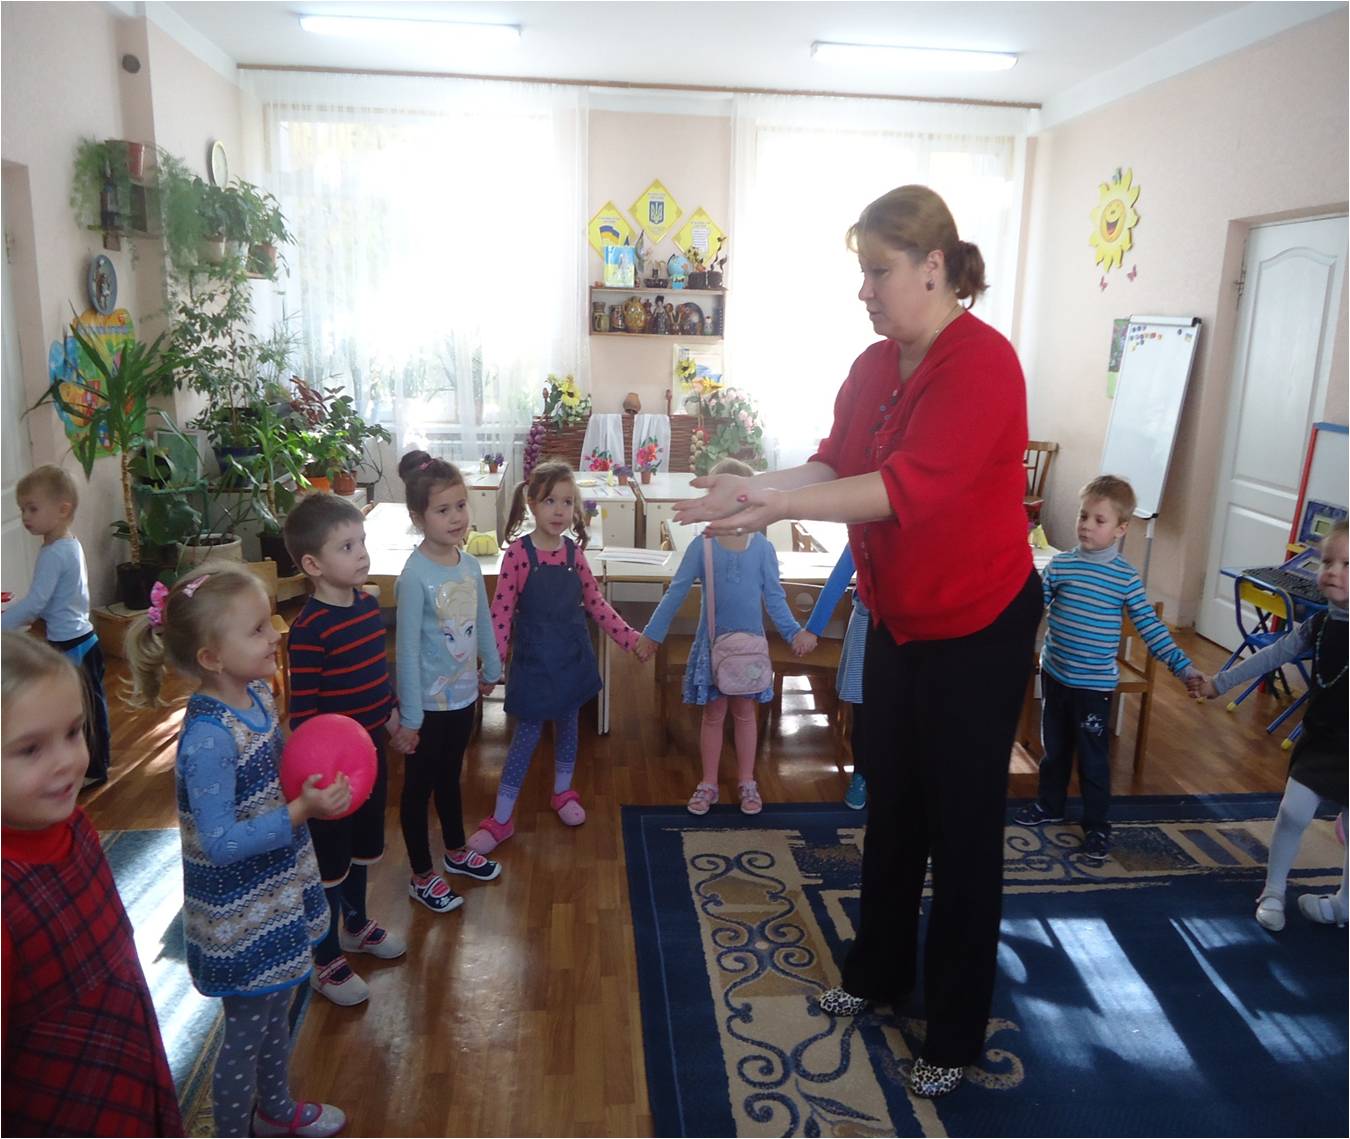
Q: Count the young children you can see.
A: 10